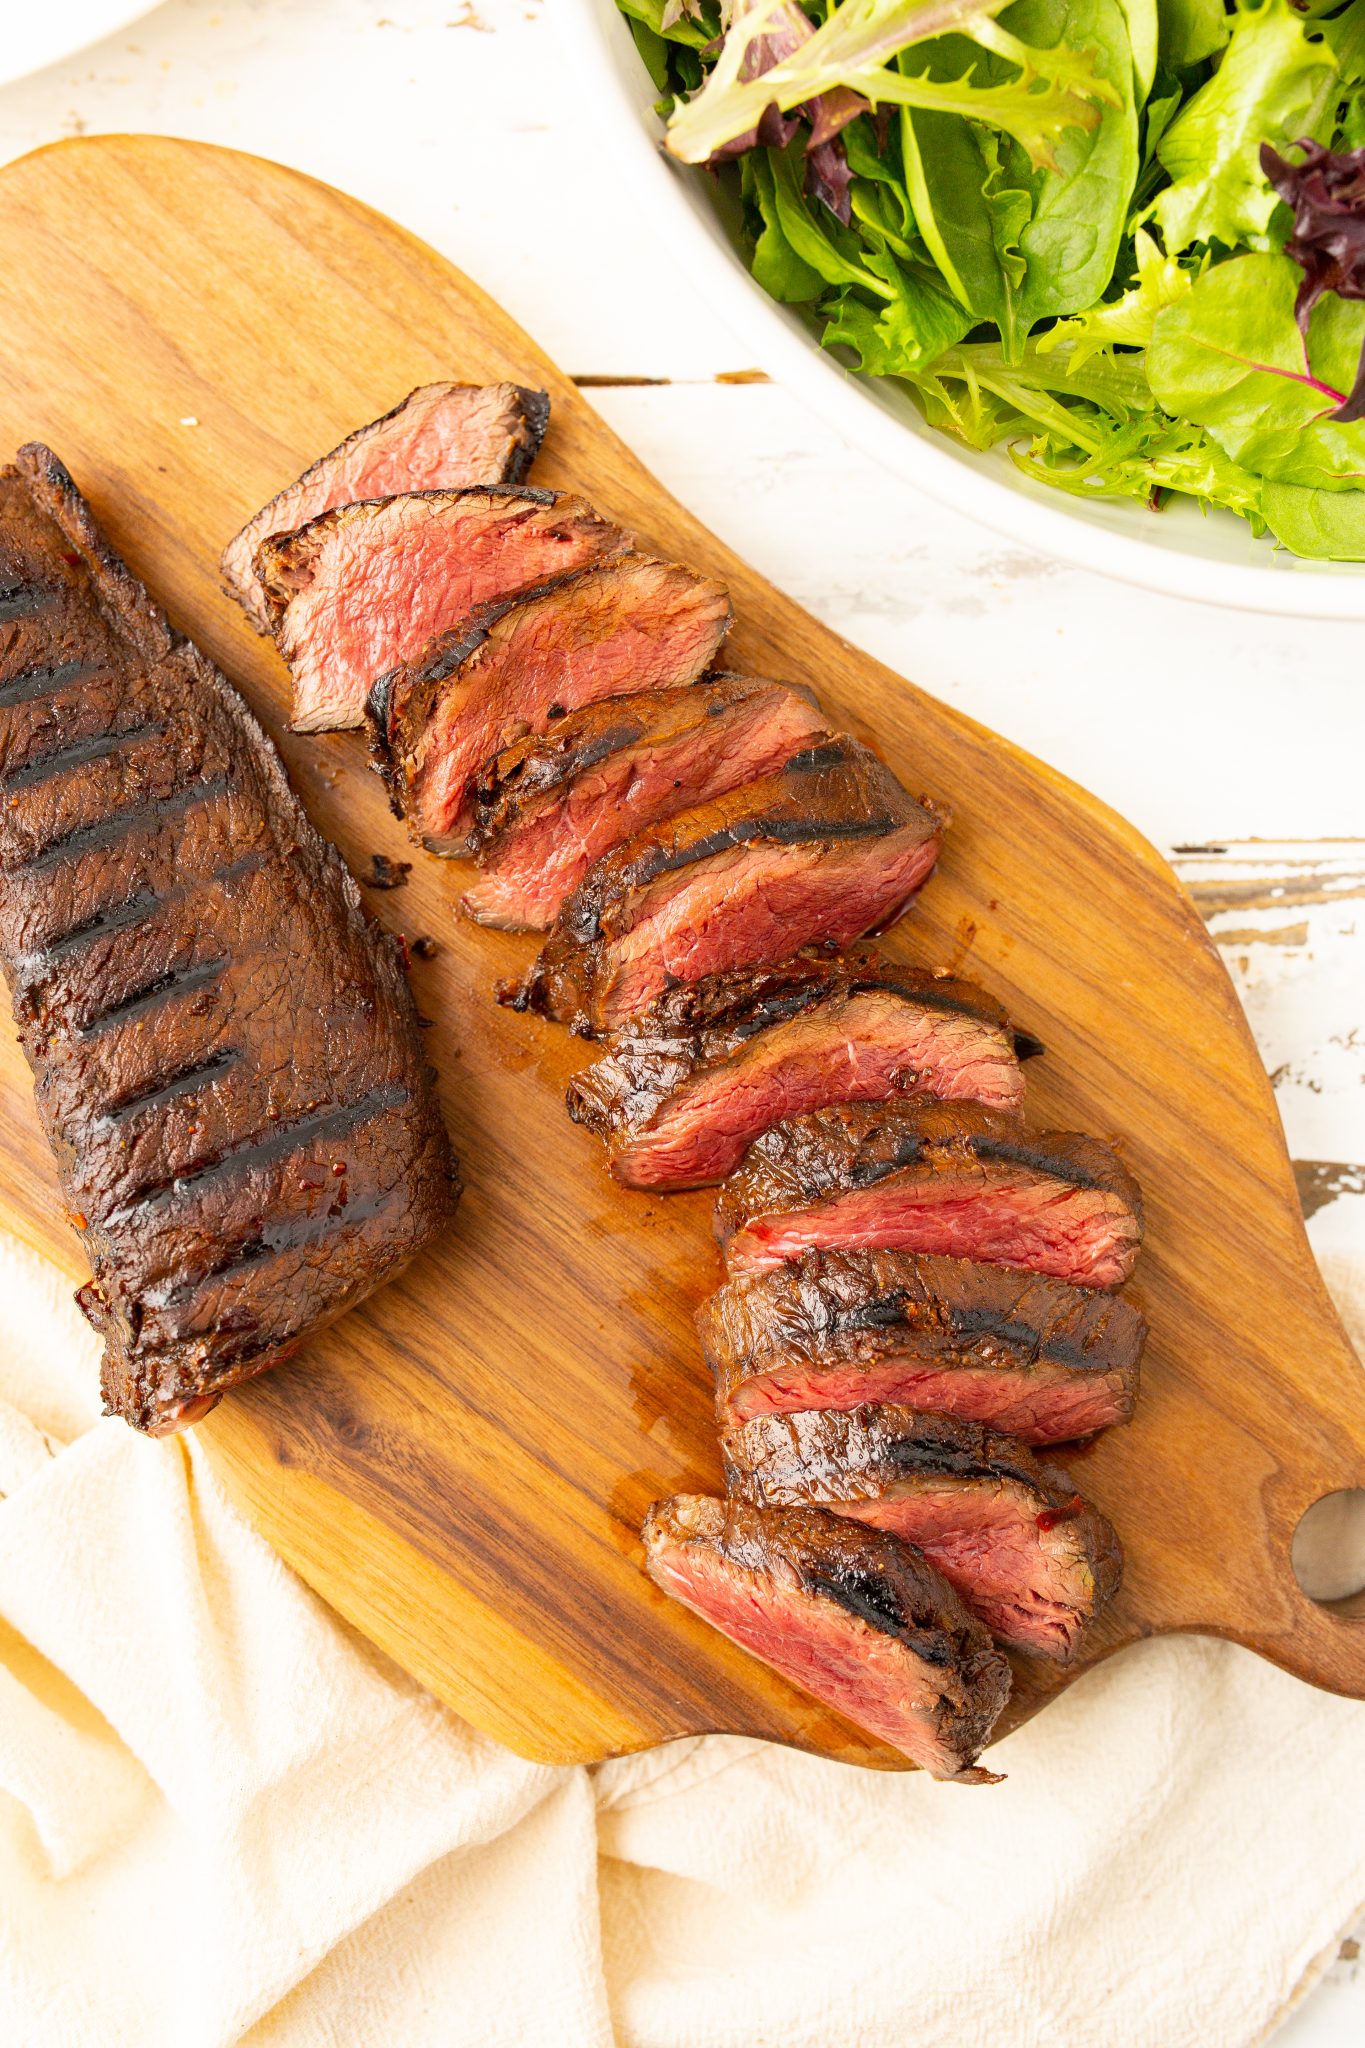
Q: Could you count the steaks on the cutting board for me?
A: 2